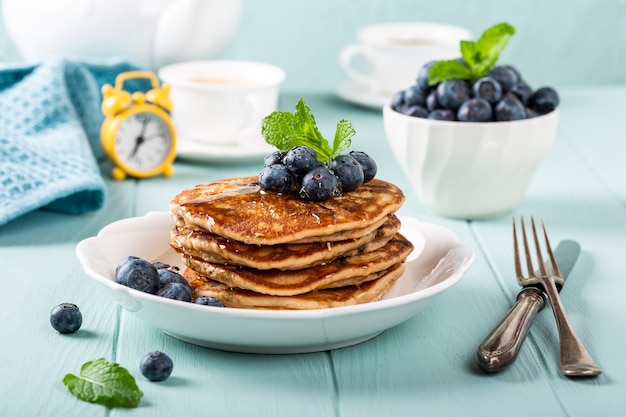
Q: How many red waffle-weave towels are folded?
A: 0